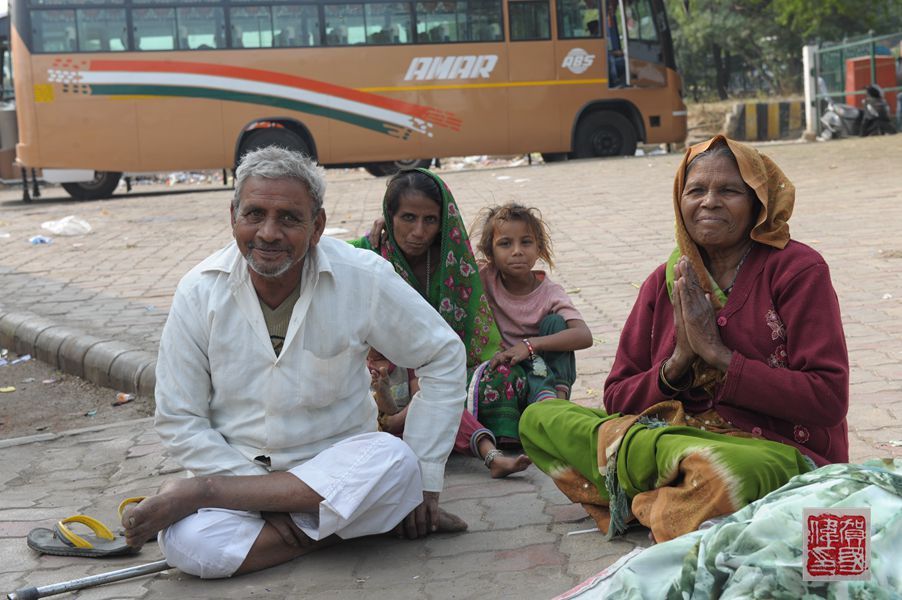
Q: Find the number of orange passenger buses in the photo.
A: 1